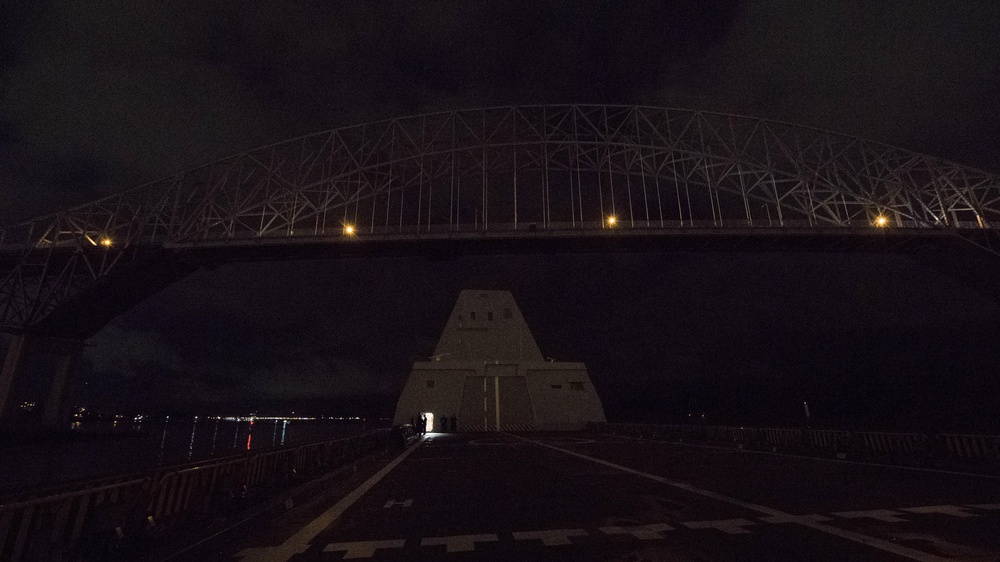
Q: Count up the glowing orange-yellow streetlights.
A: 4